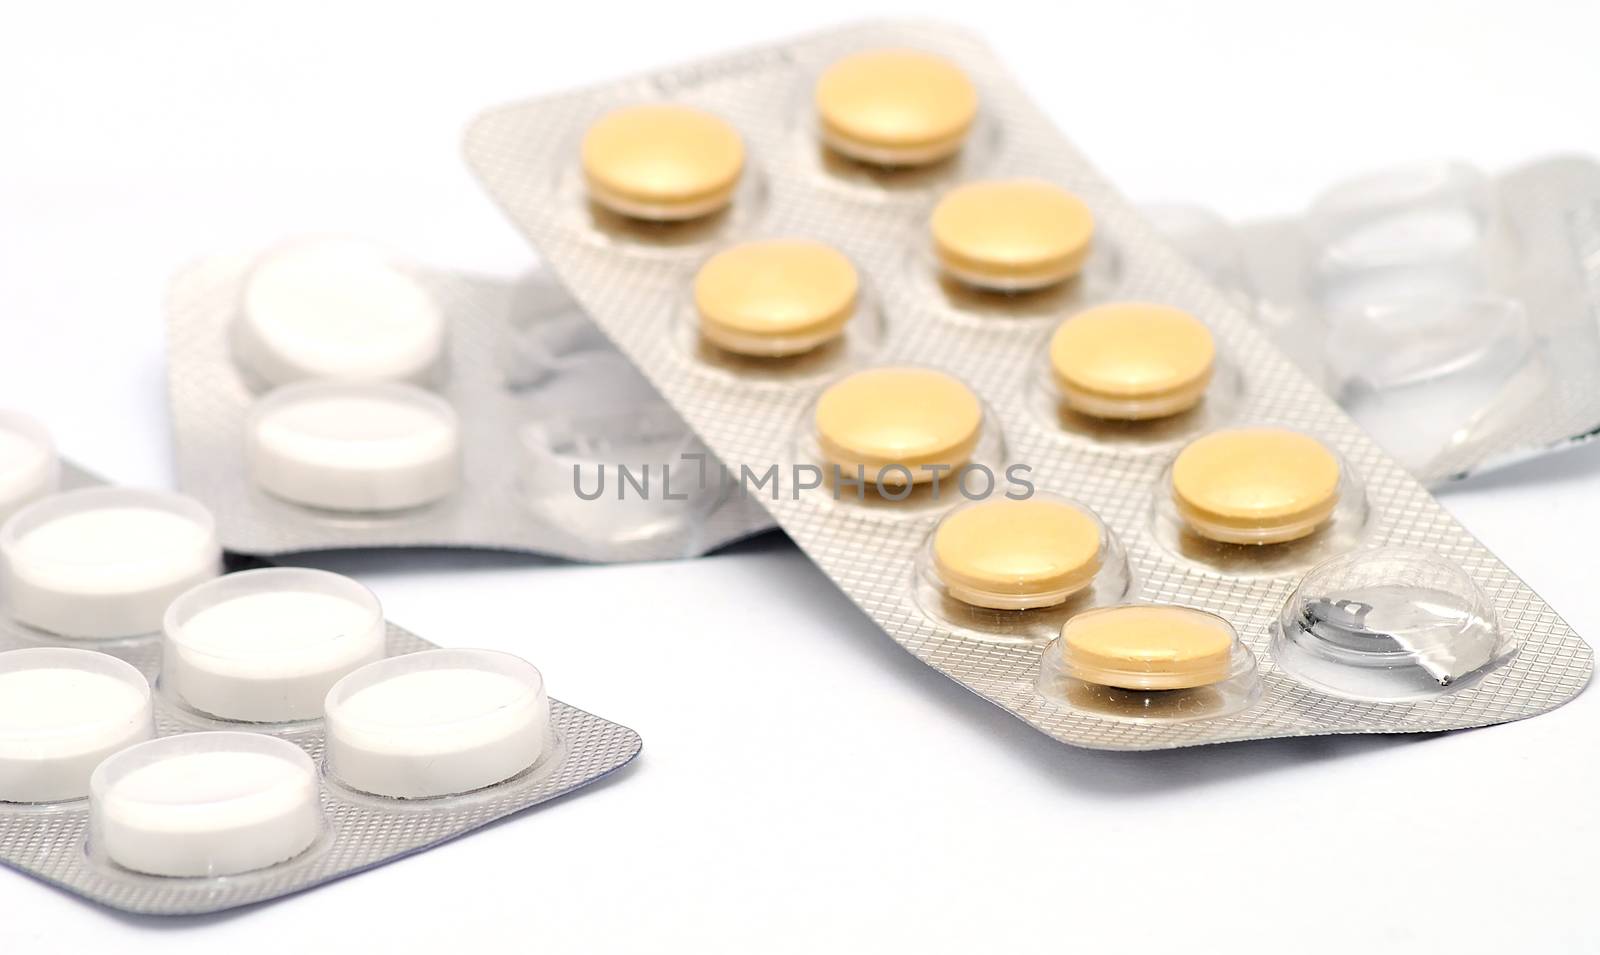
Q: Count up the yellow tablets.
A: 9